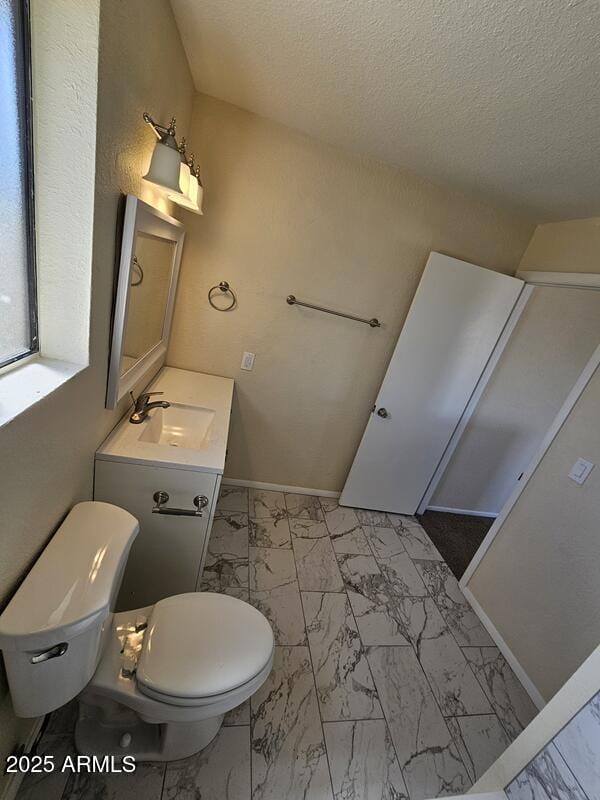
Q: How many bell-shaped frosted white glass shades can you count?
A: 4